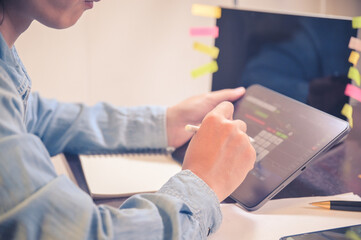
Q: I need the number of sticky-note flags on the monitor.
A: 10